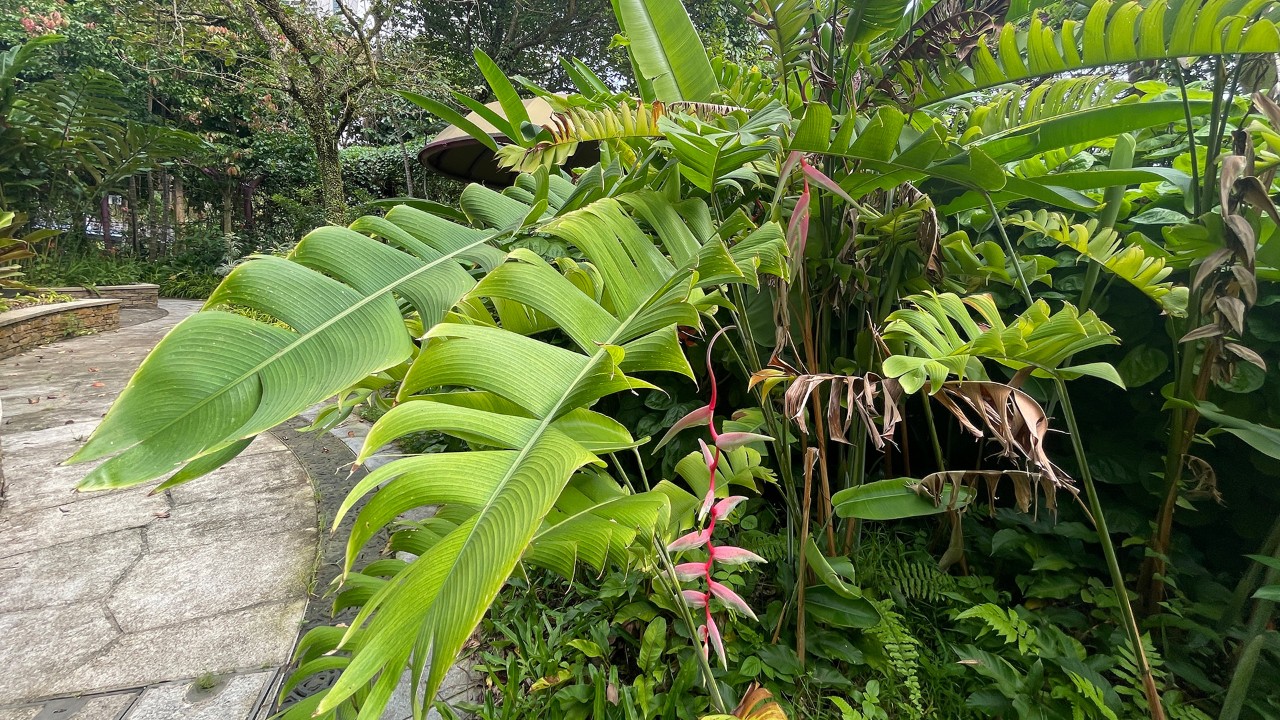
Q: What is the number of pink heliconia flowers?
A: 2